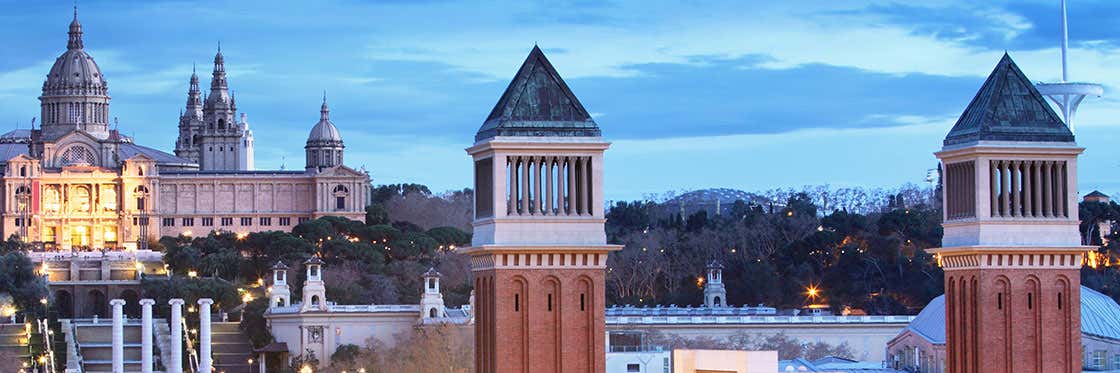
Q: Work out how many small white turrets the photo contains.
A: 4